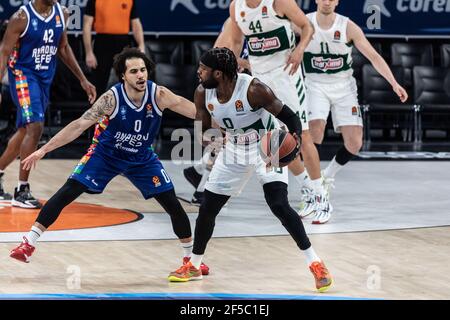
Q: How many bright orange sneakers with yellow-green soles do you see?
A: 2